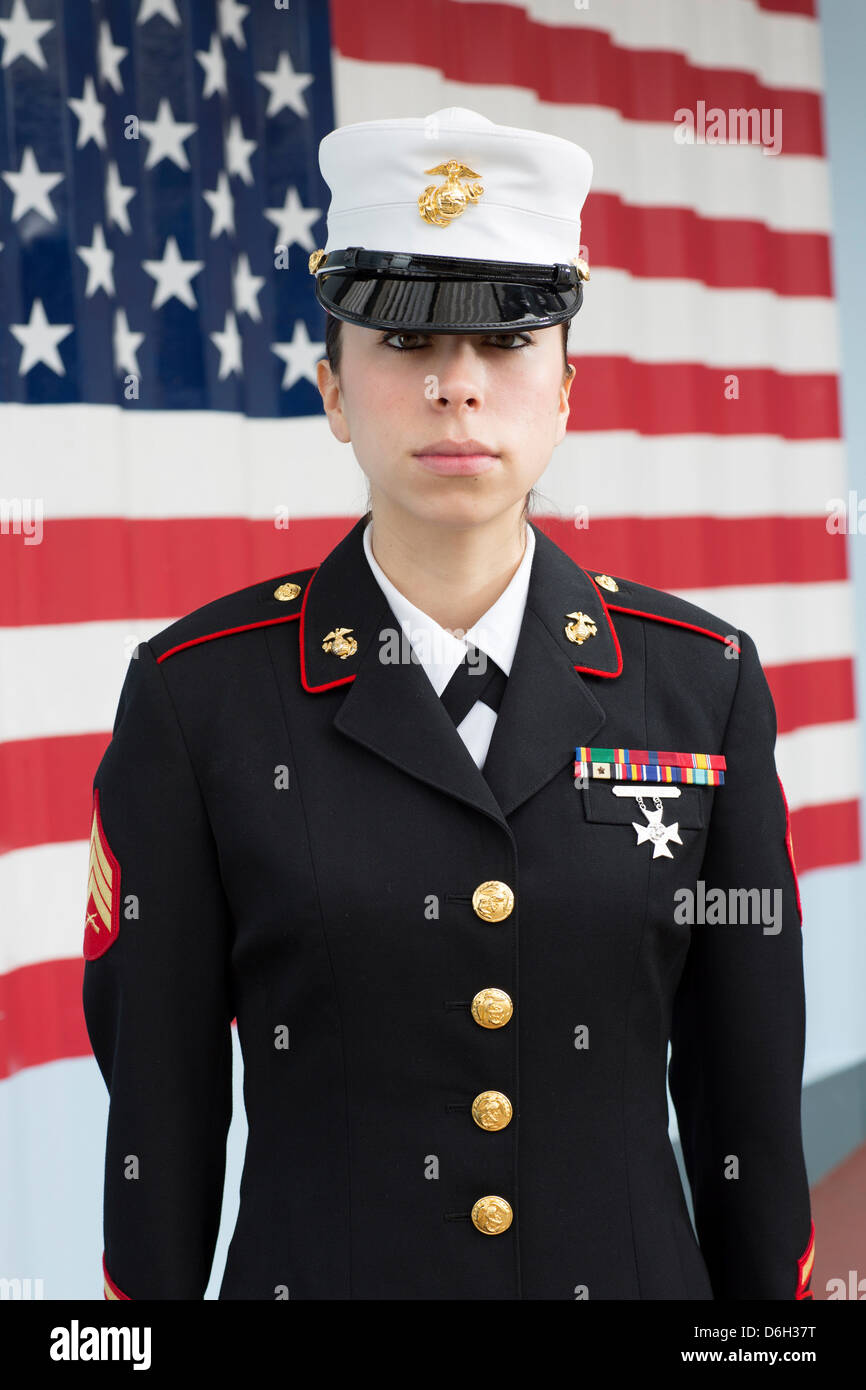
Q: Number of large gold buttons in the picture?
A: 4